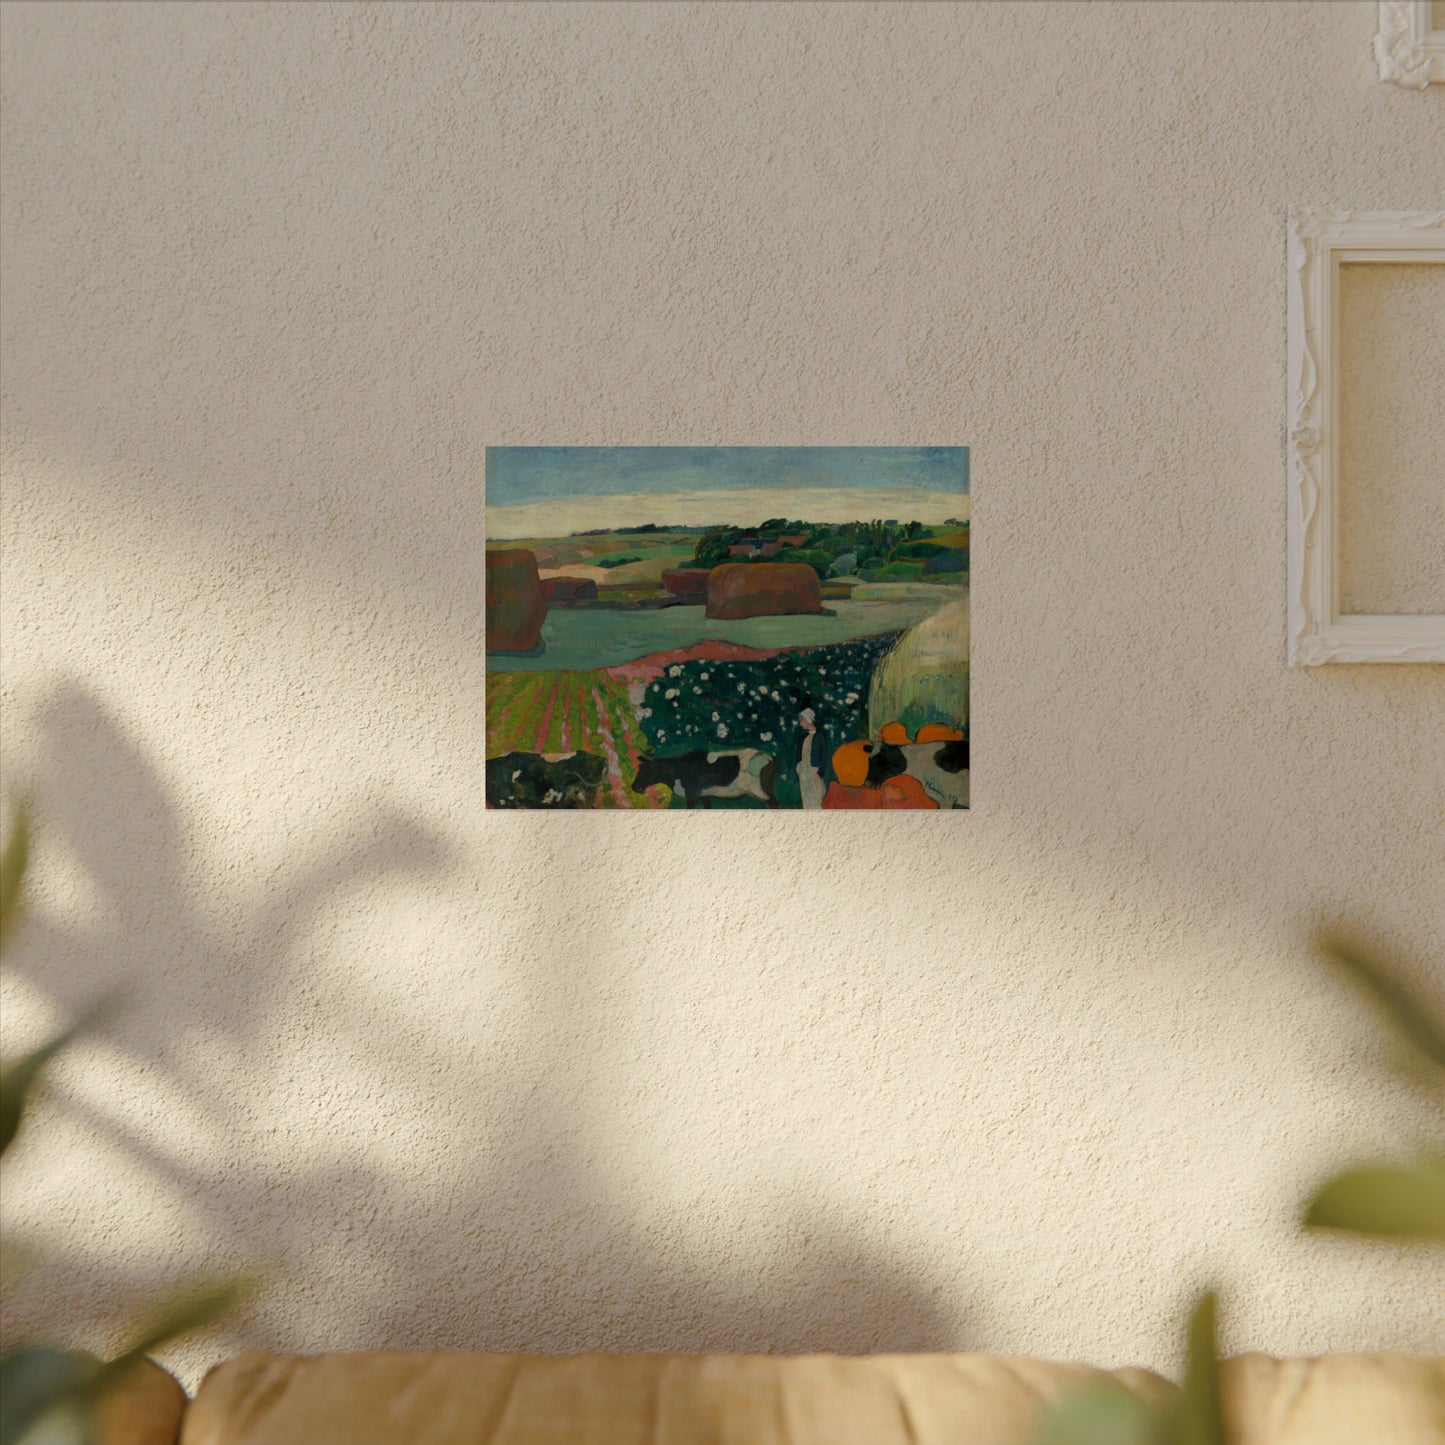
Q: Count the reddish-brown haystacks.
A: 4